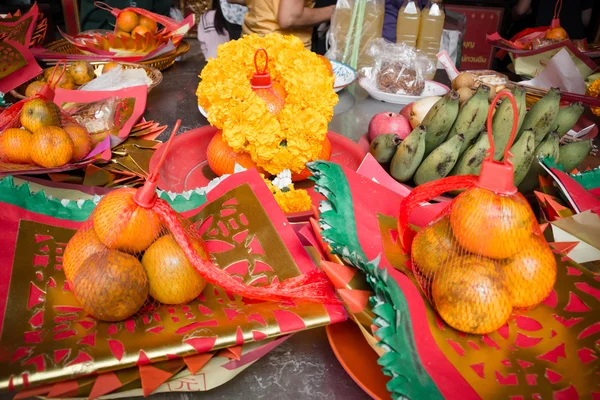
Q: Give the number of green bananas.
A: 12